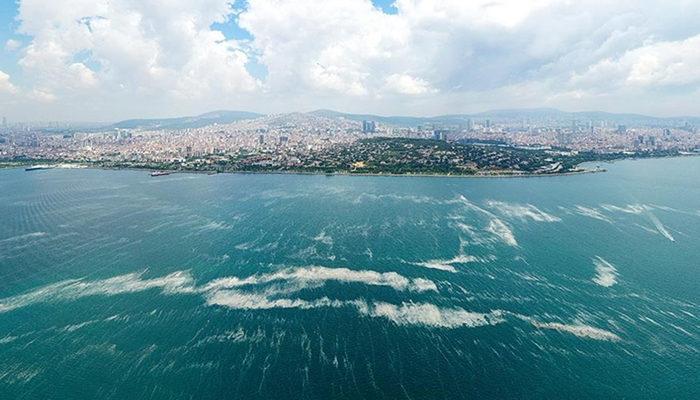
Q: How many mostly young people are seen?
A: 0